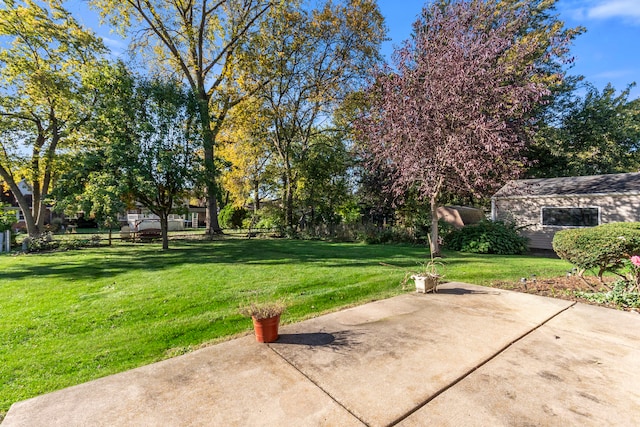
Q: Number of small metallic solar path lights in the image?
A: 4